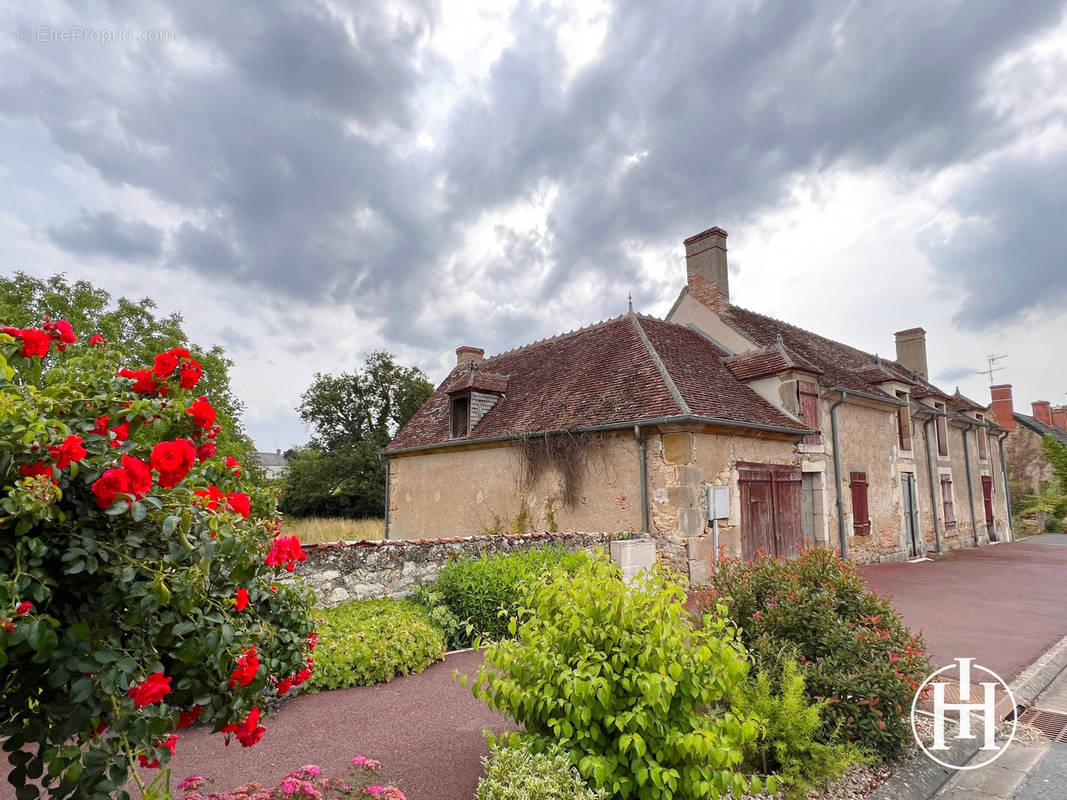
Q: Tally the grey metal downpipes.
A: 6